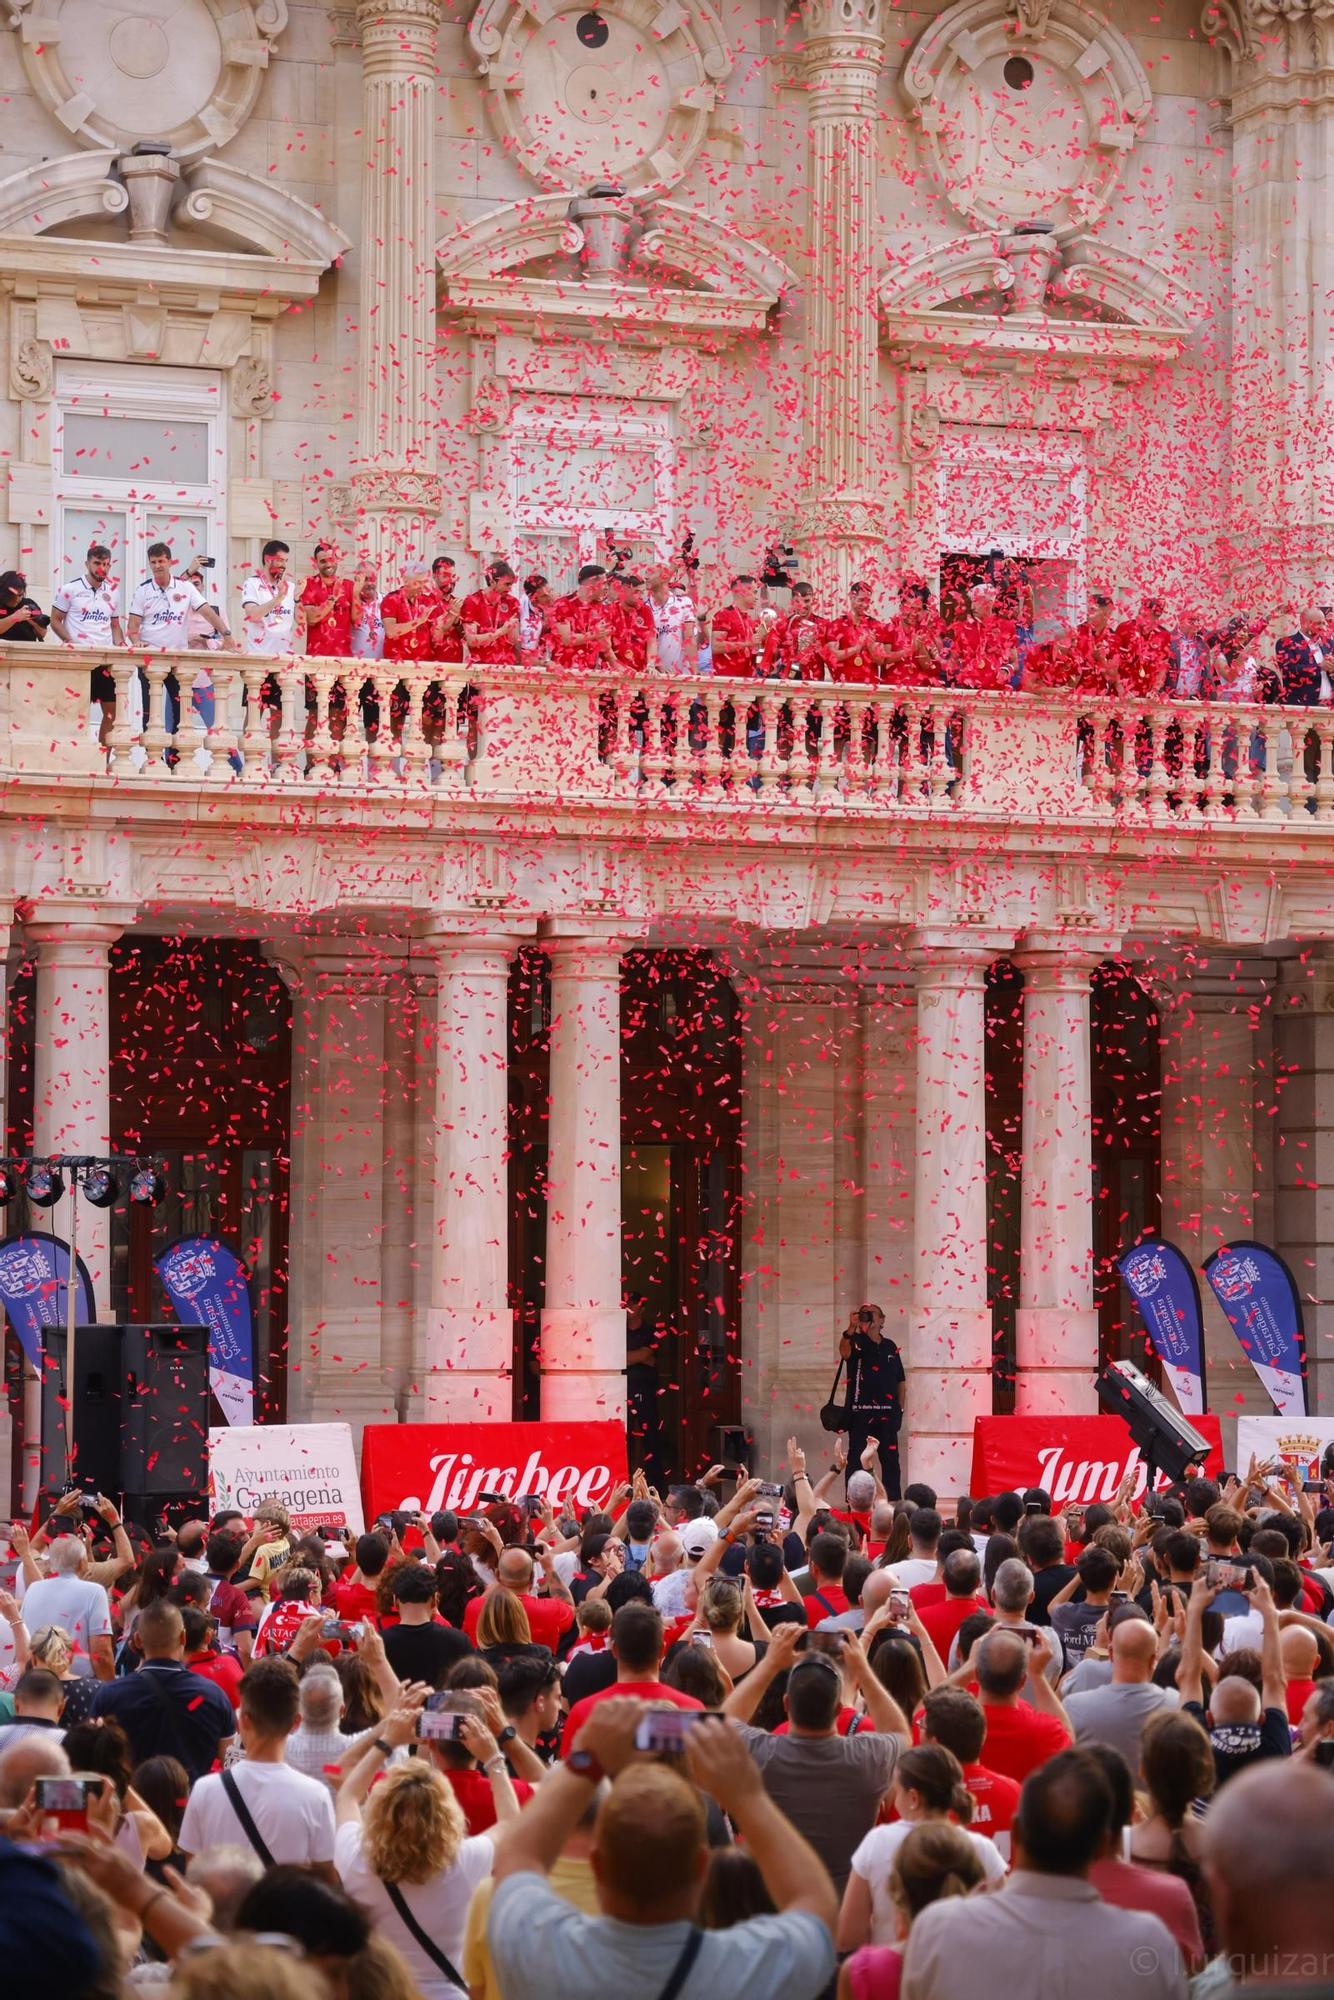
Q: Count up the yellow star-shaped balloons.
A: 0